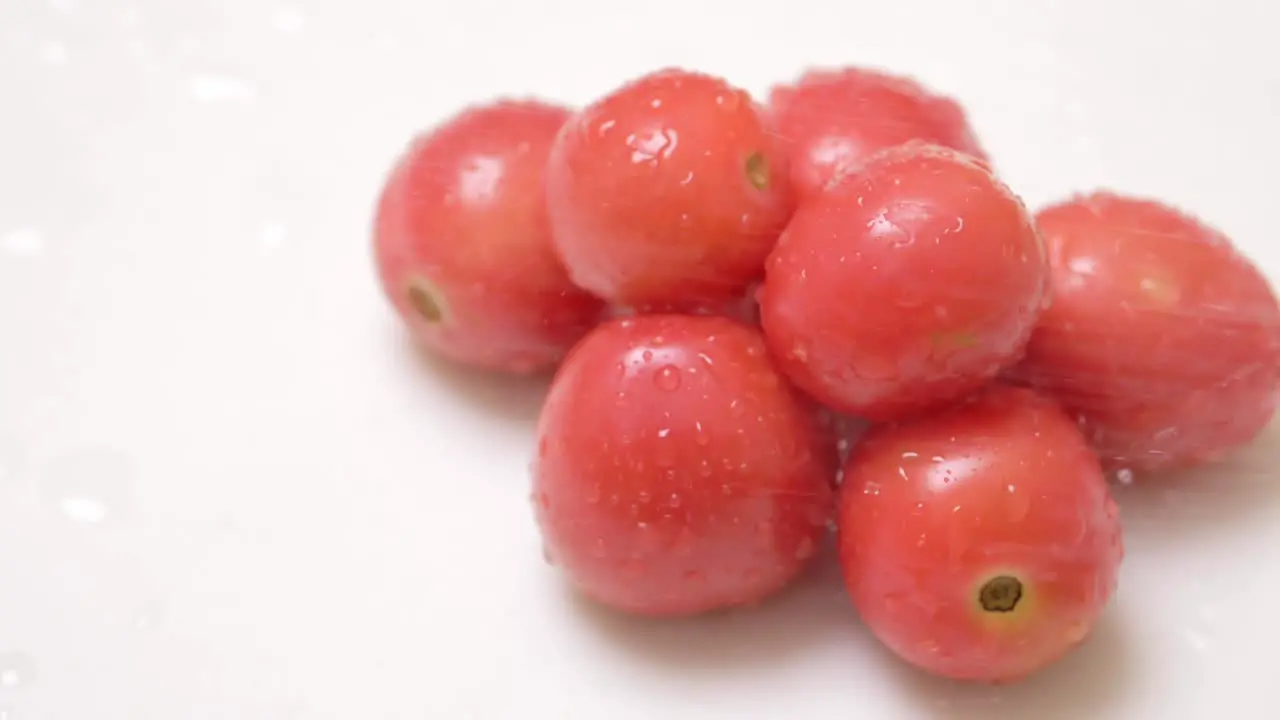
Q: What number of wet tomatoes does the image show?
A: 7